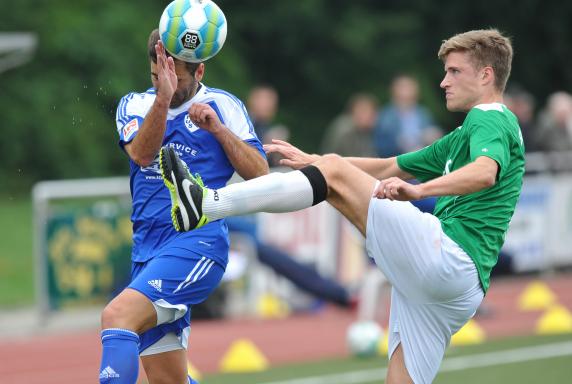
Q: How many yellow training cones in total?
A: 7